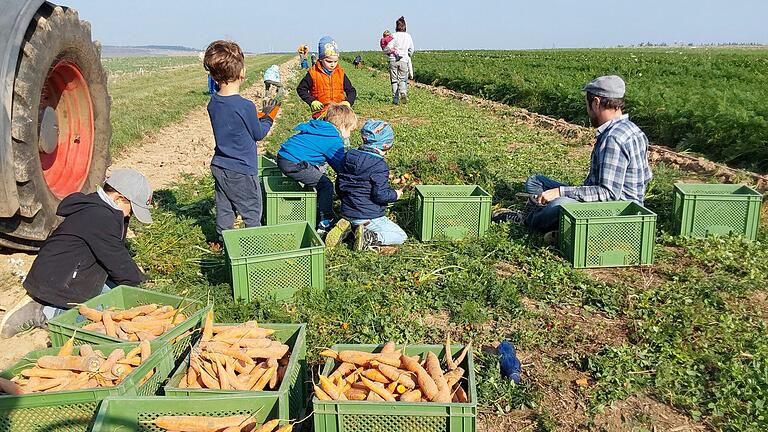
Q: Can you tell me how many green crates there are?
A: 11